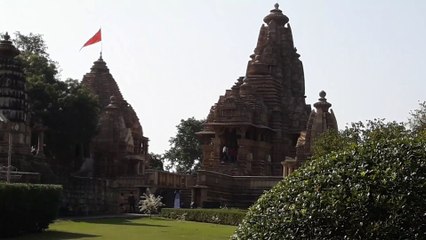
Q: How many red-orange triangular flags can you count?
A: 1